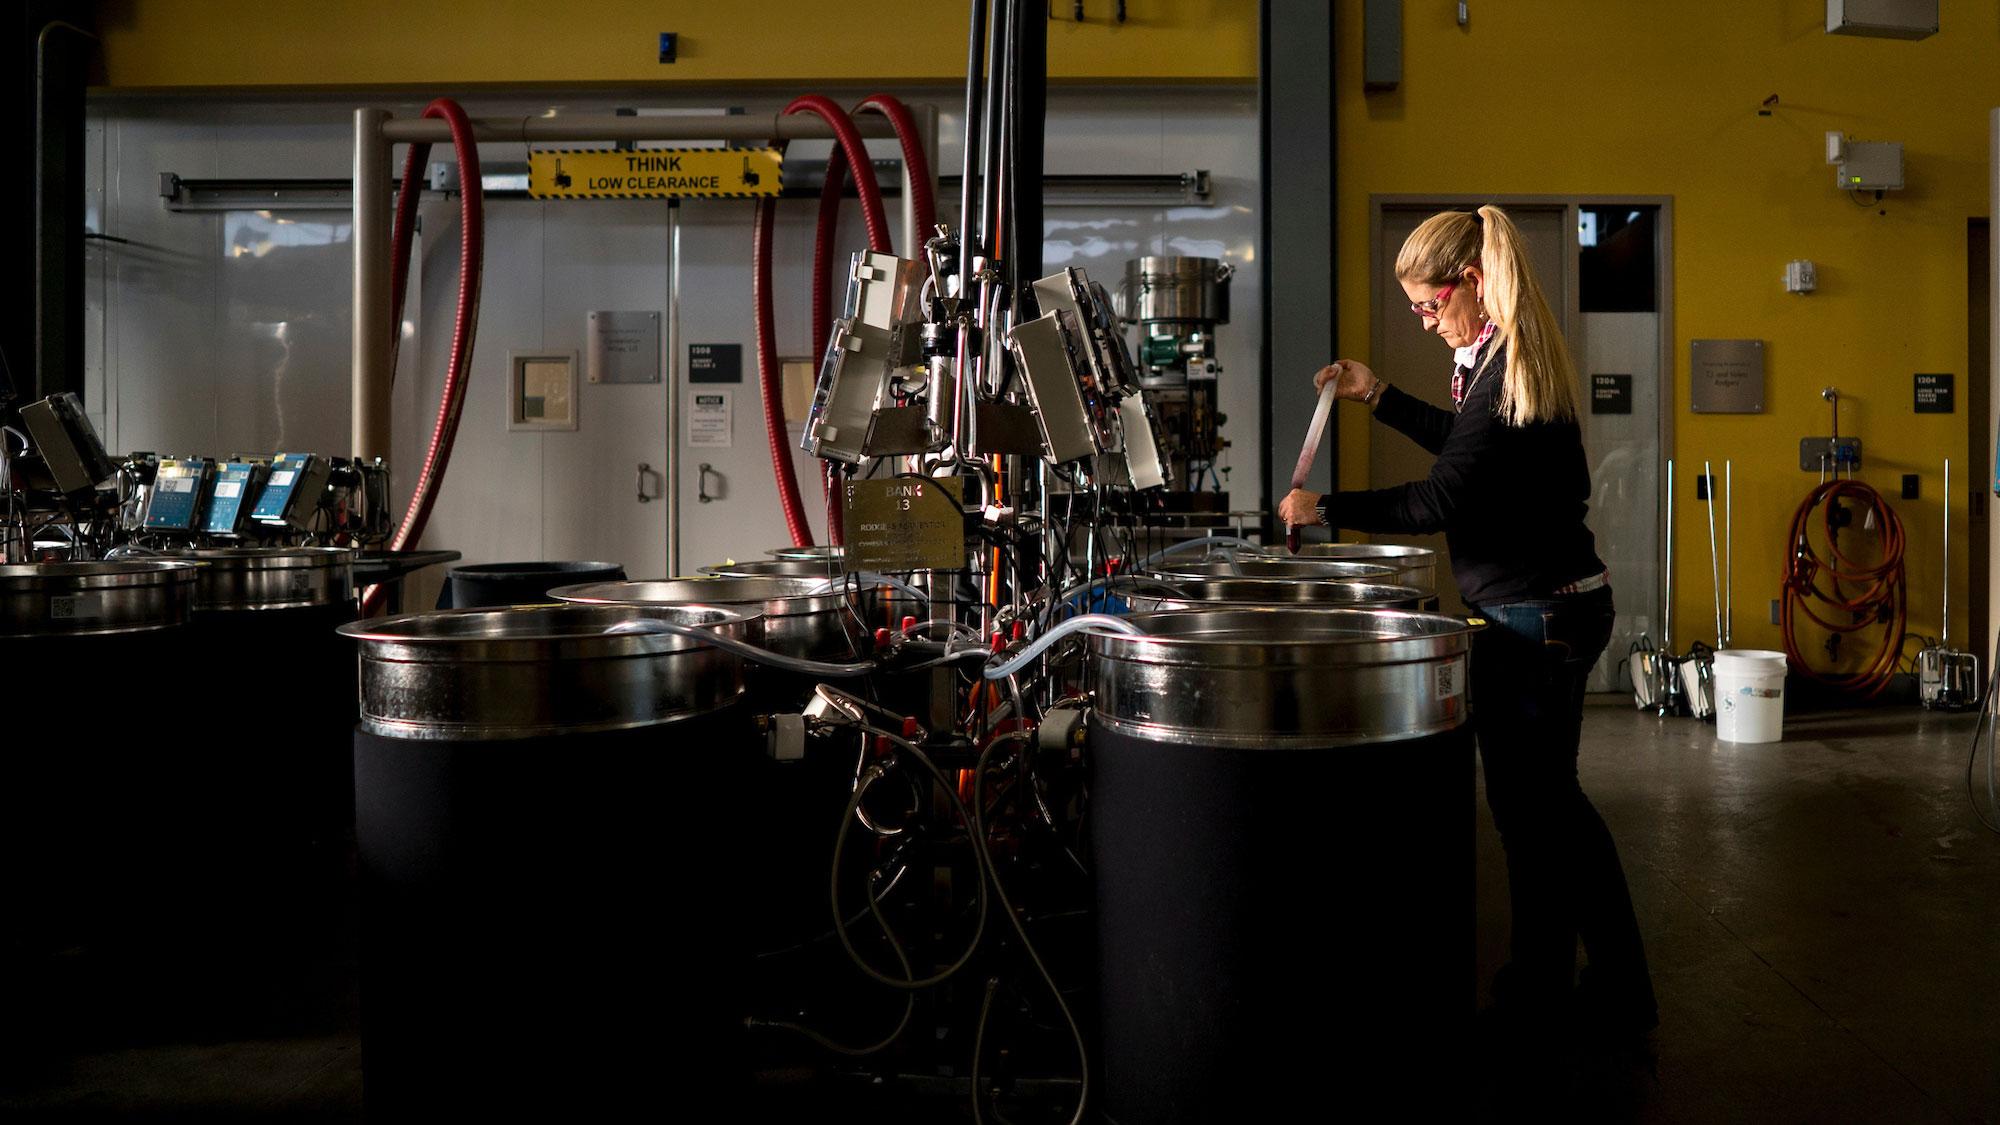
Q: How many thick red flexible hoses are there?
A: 3